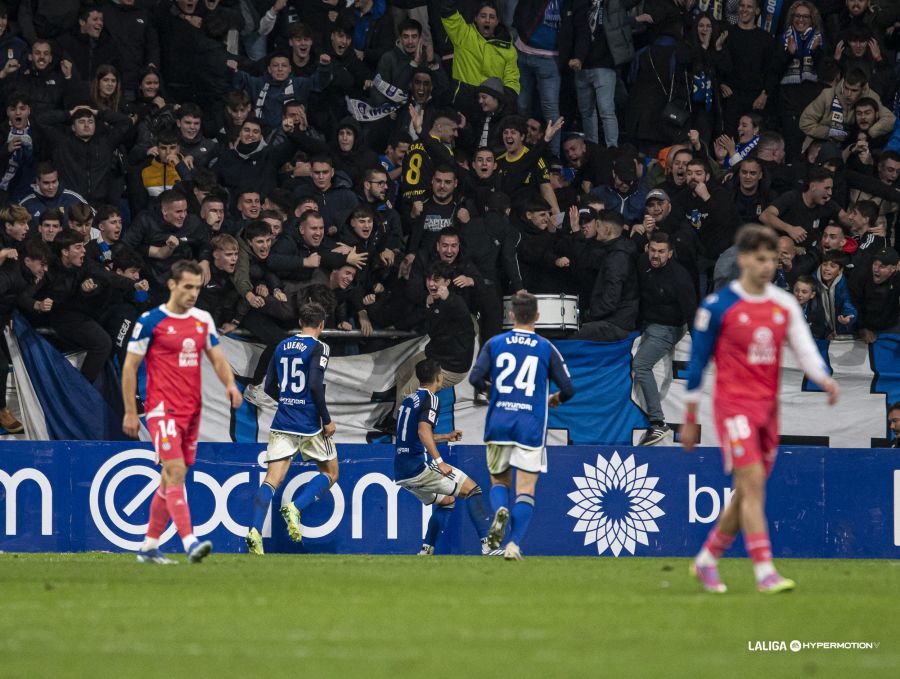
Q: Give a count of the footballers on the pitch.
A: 5